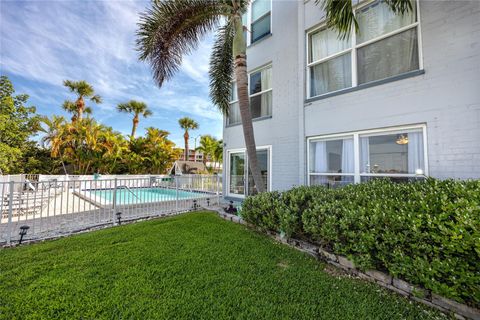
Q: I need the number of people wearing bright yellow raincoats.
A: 0